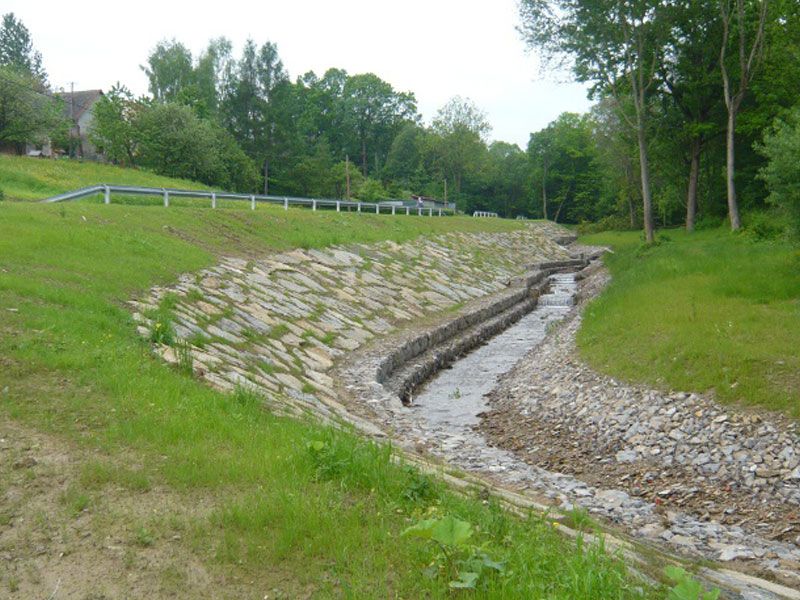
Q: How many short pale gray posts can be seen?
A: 14